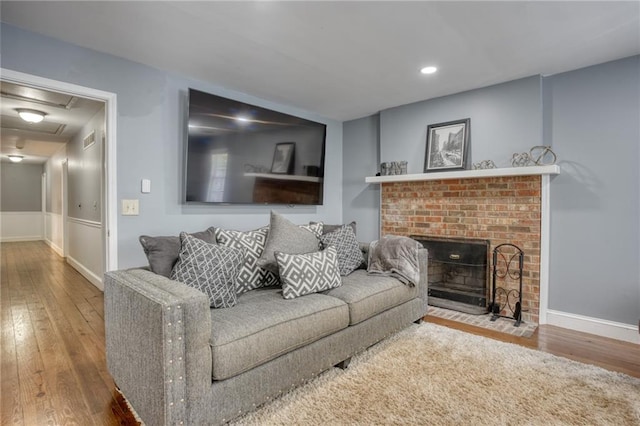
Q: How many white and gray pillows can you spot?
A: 5